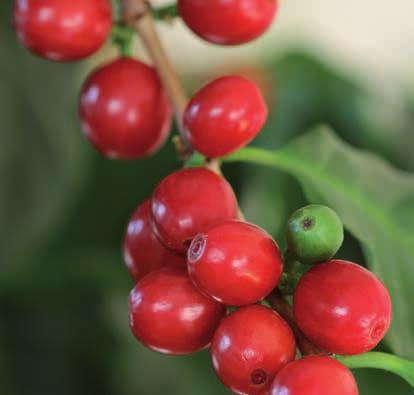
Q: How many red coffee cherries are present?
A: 11